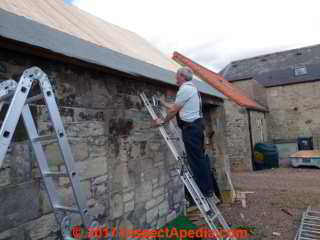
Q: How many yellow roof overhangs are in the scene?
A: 0